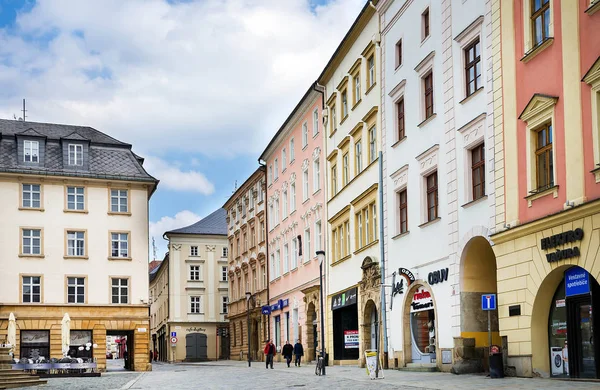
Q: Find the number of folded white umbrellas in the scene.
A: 2